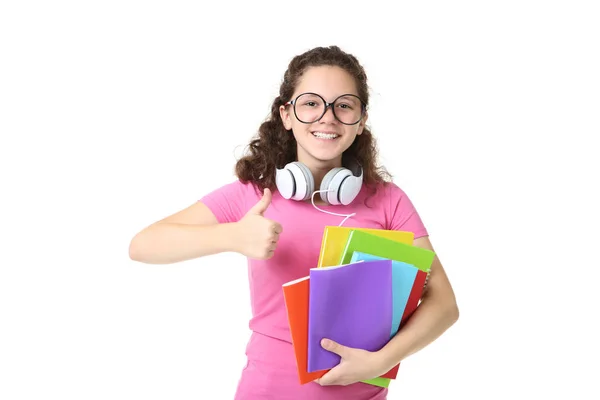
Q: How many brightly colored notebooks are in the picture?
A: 6